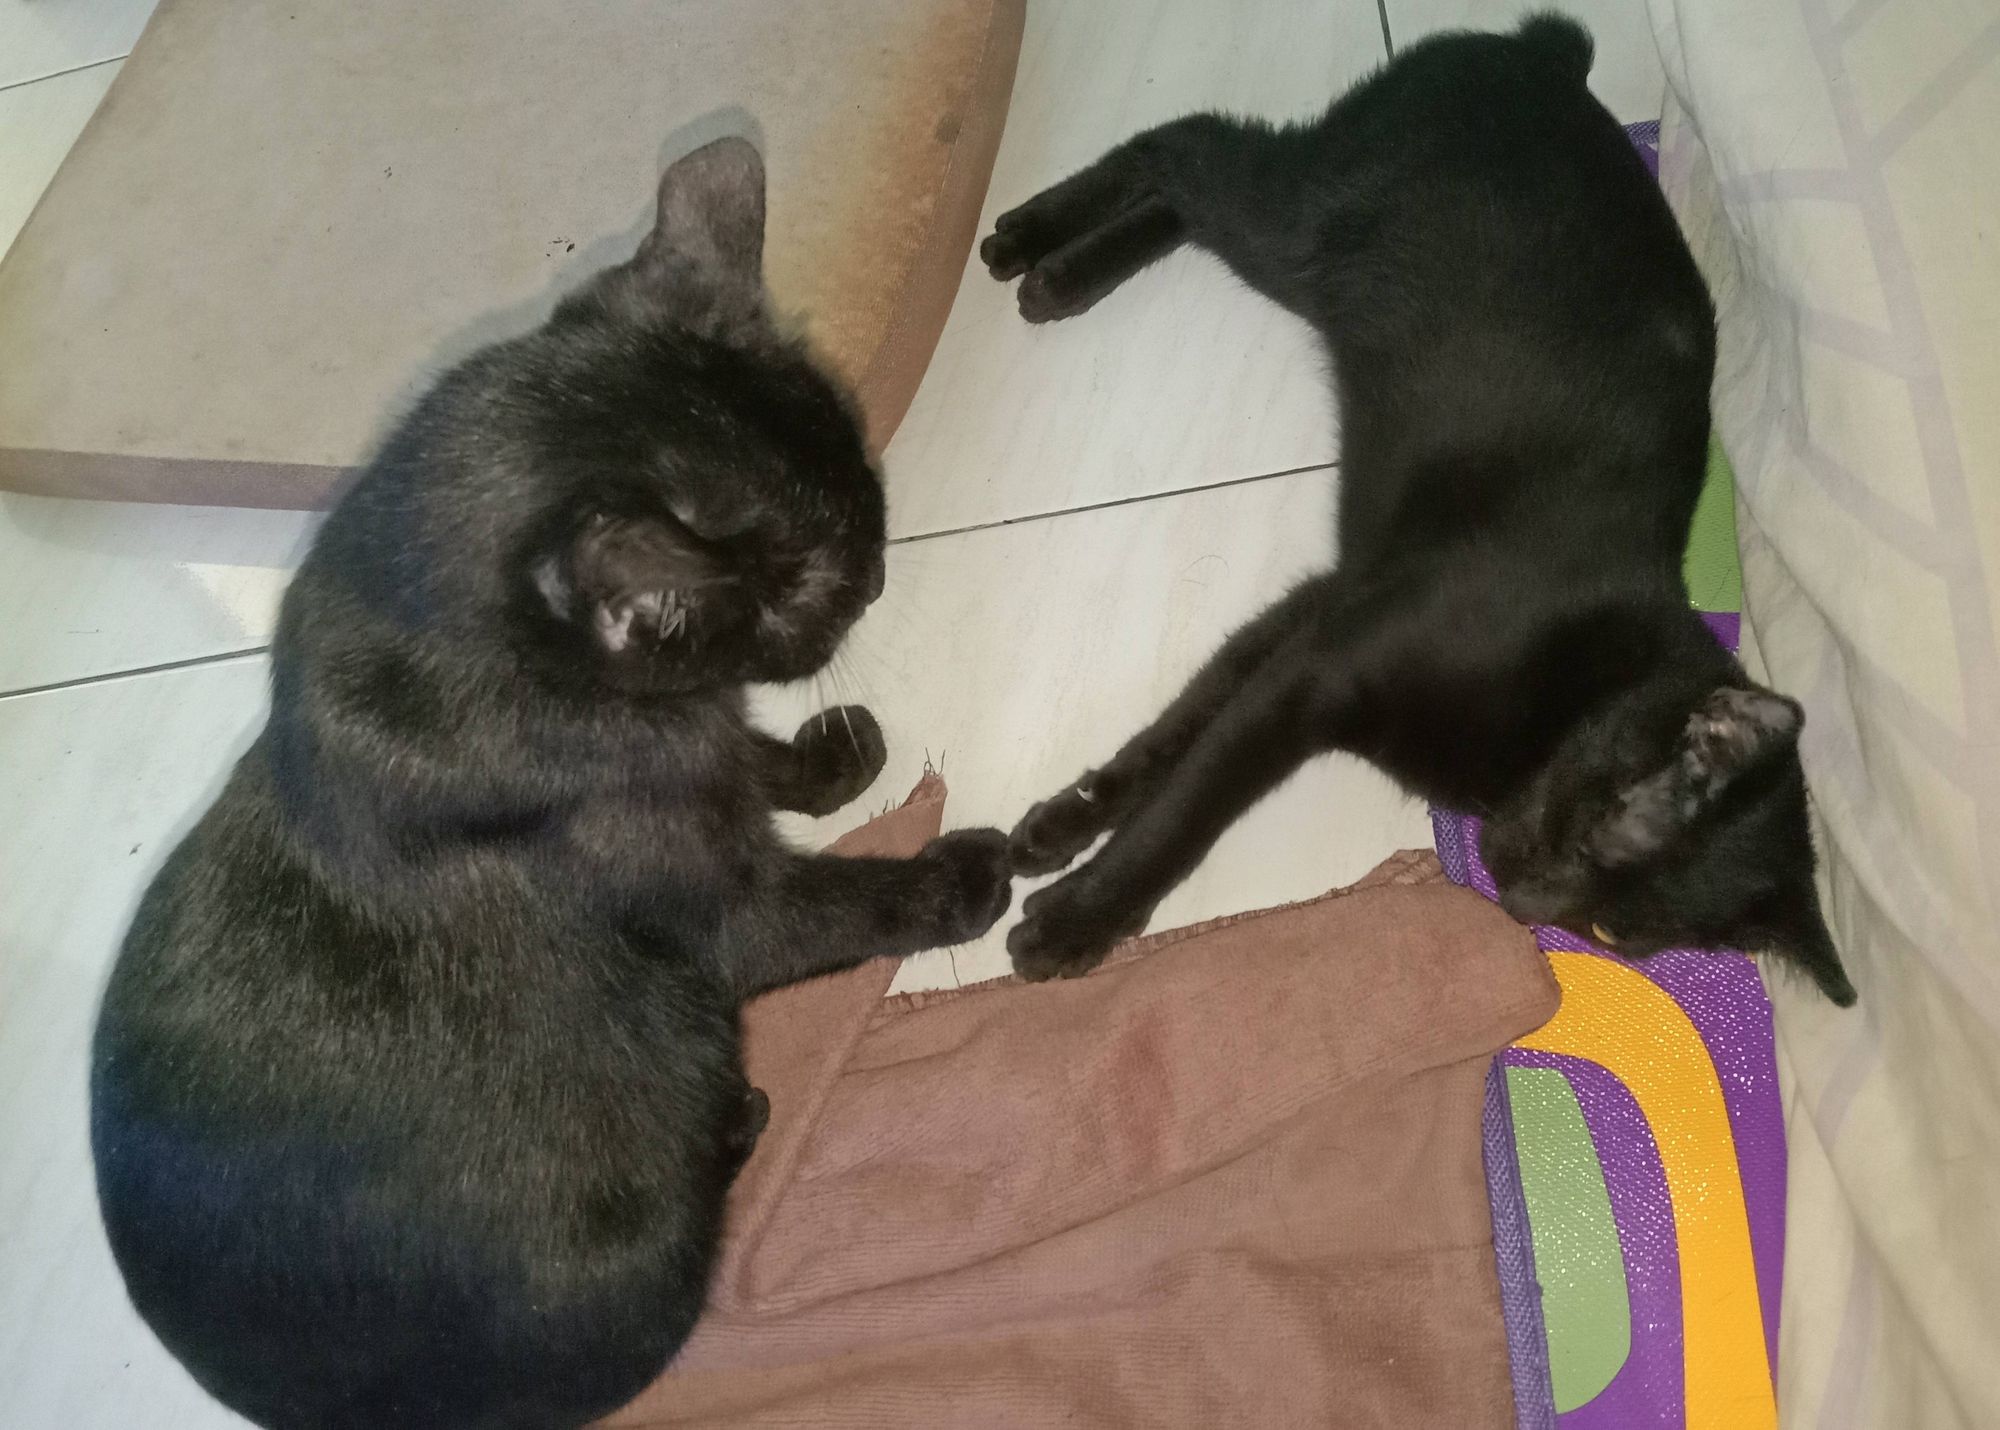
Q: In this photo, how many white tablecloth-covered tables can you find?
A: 0